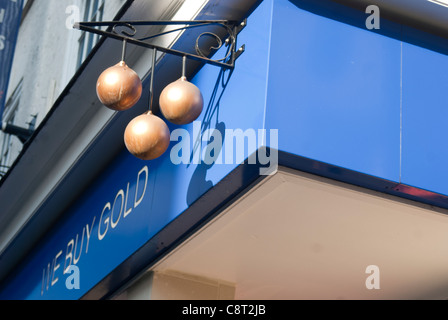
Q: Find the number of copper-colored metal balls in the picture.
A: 3